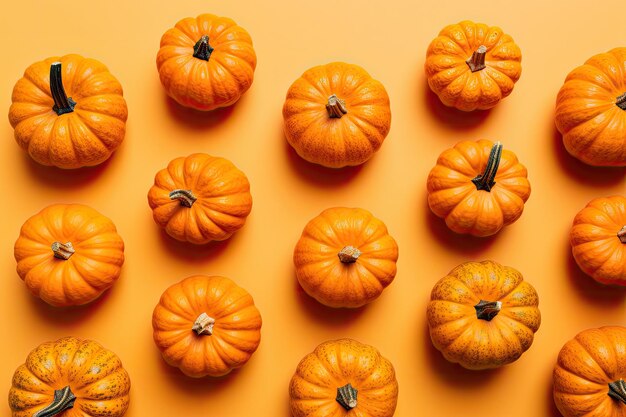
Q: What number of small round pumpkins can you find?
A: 15